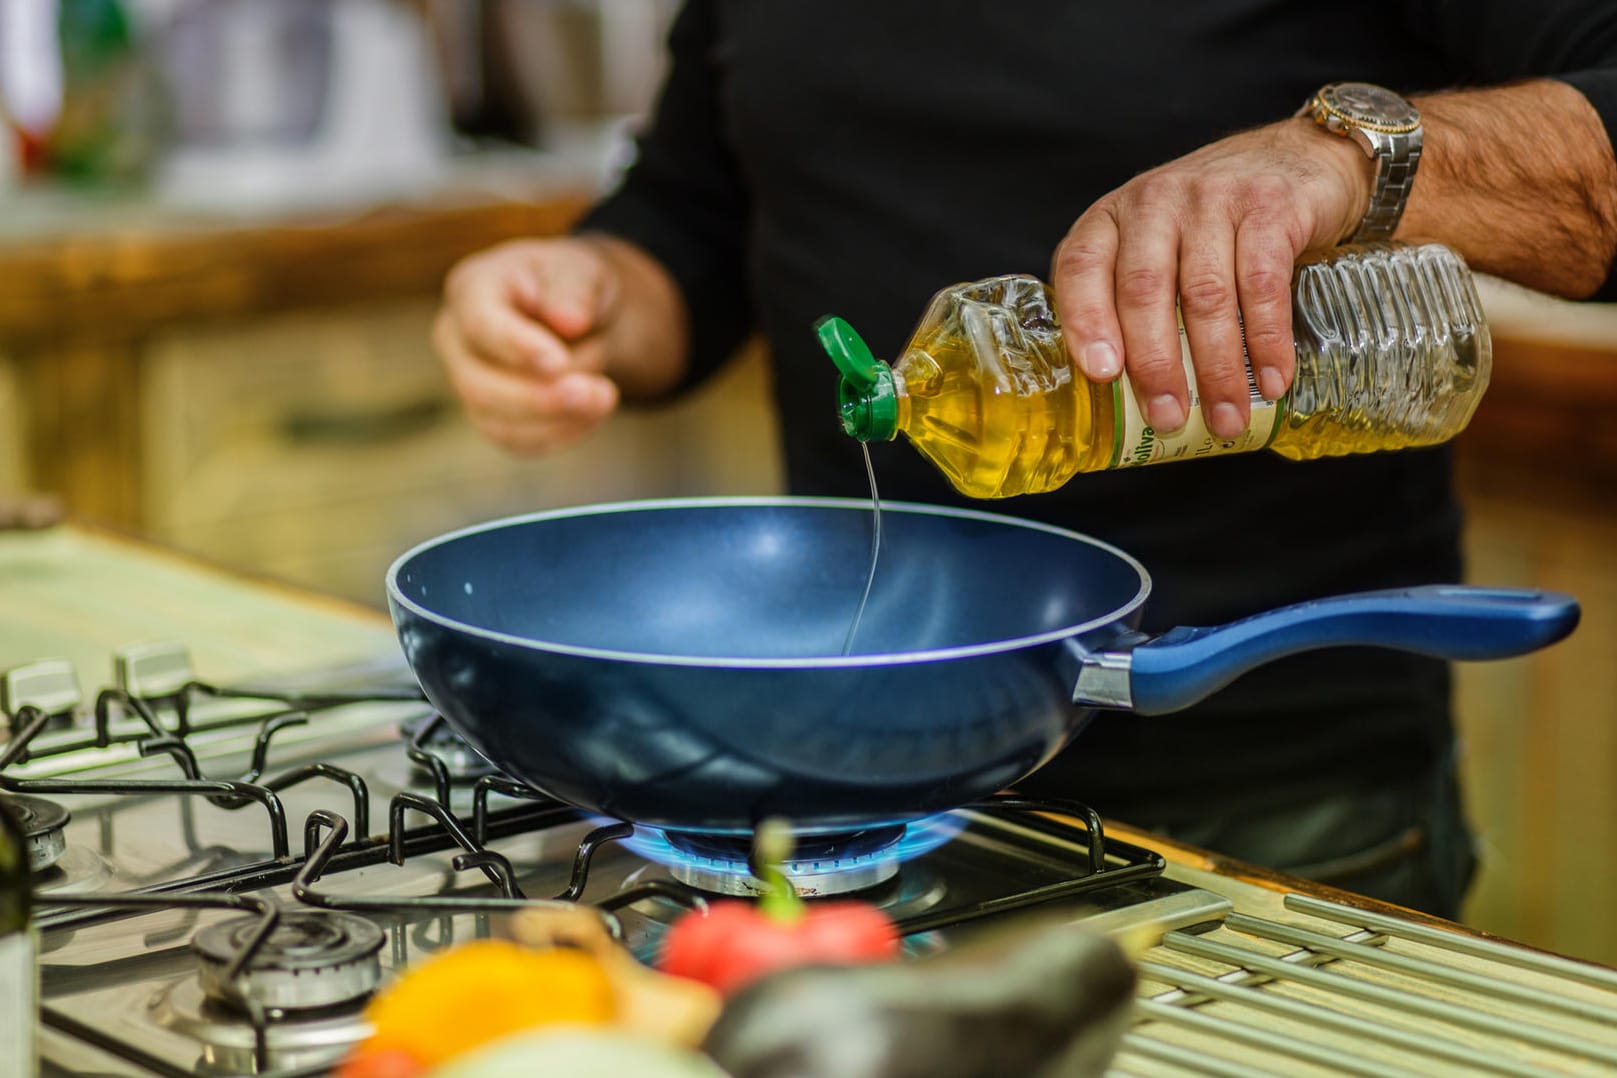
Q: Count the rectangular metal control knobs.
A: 2